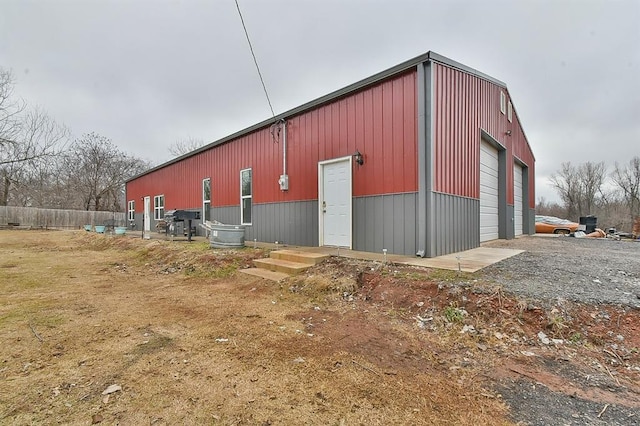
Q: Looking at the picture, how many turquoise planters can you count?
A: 3